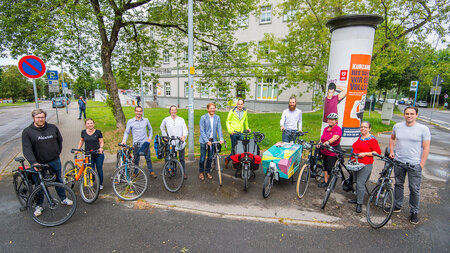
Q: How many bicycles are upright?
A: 10